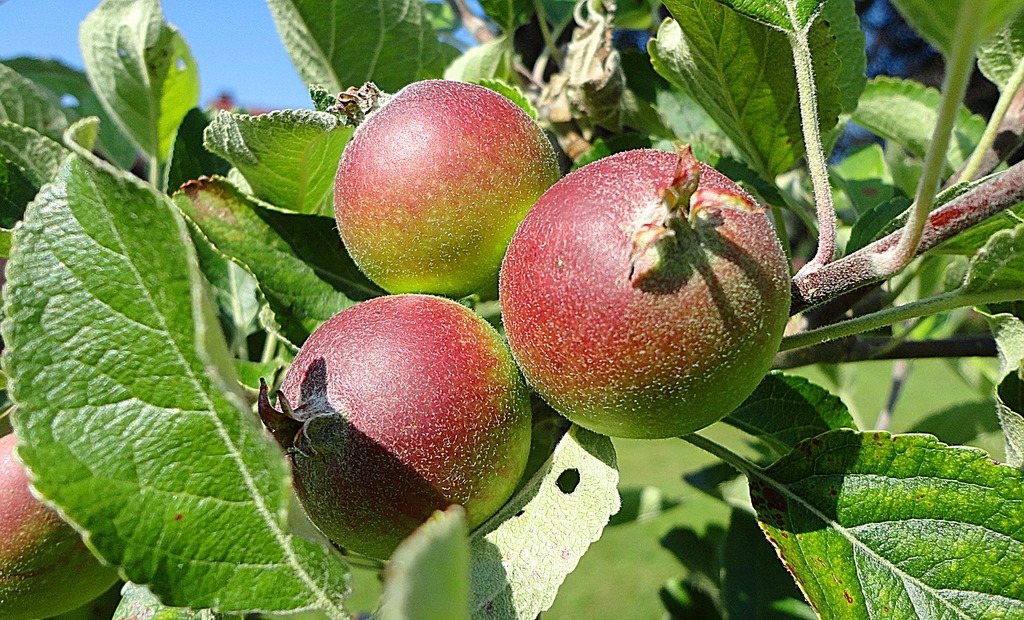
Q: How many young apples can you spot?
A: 4